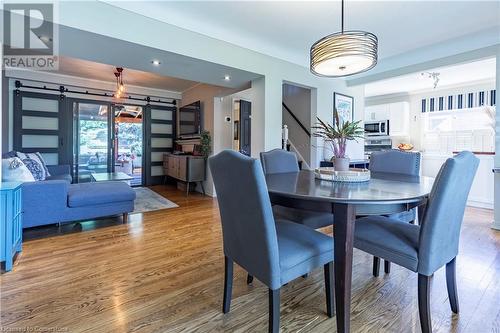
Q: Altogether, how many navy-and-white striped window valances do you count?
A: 1